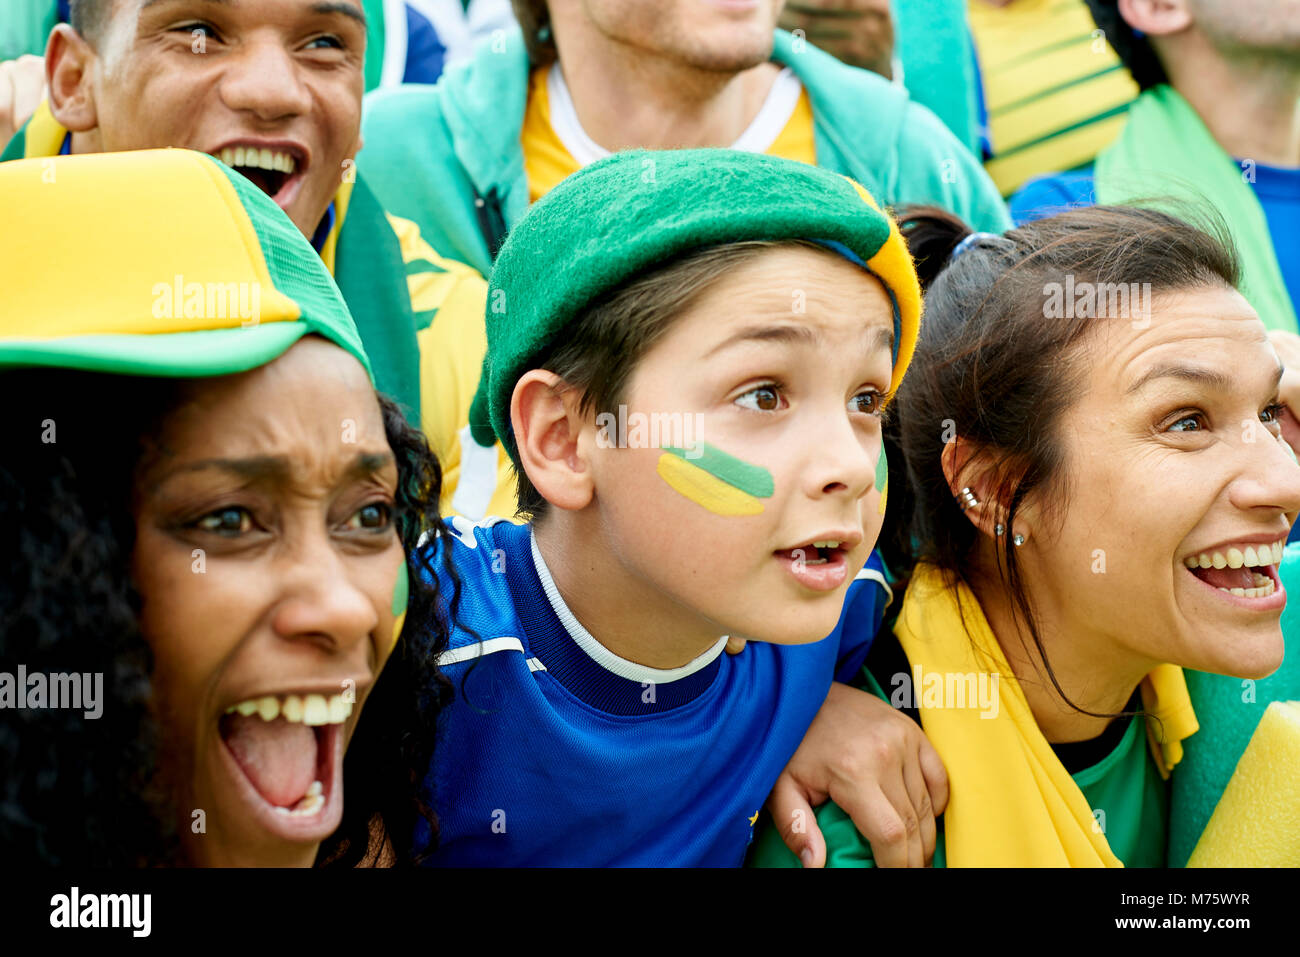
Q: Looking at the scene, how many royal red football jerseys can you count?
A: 0